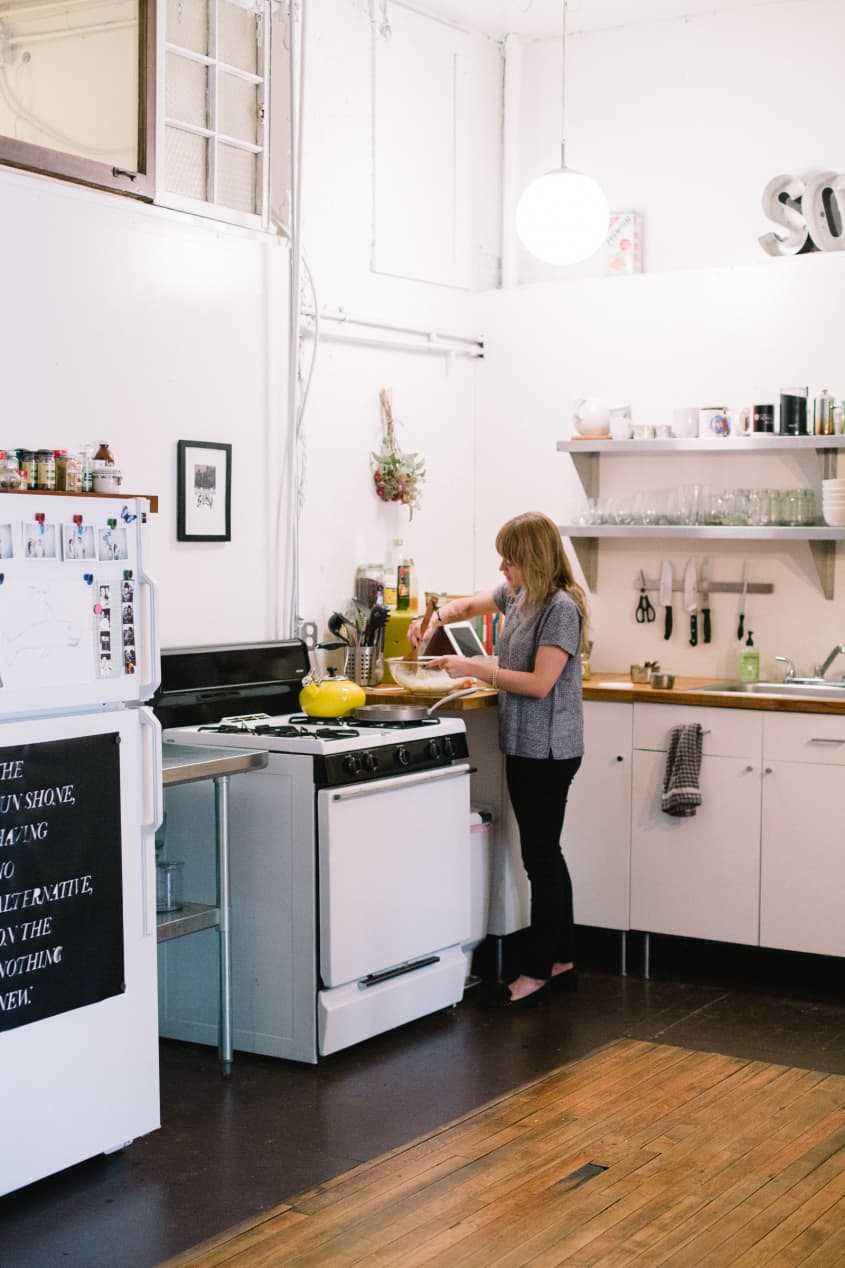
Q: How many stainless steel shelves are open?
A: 2